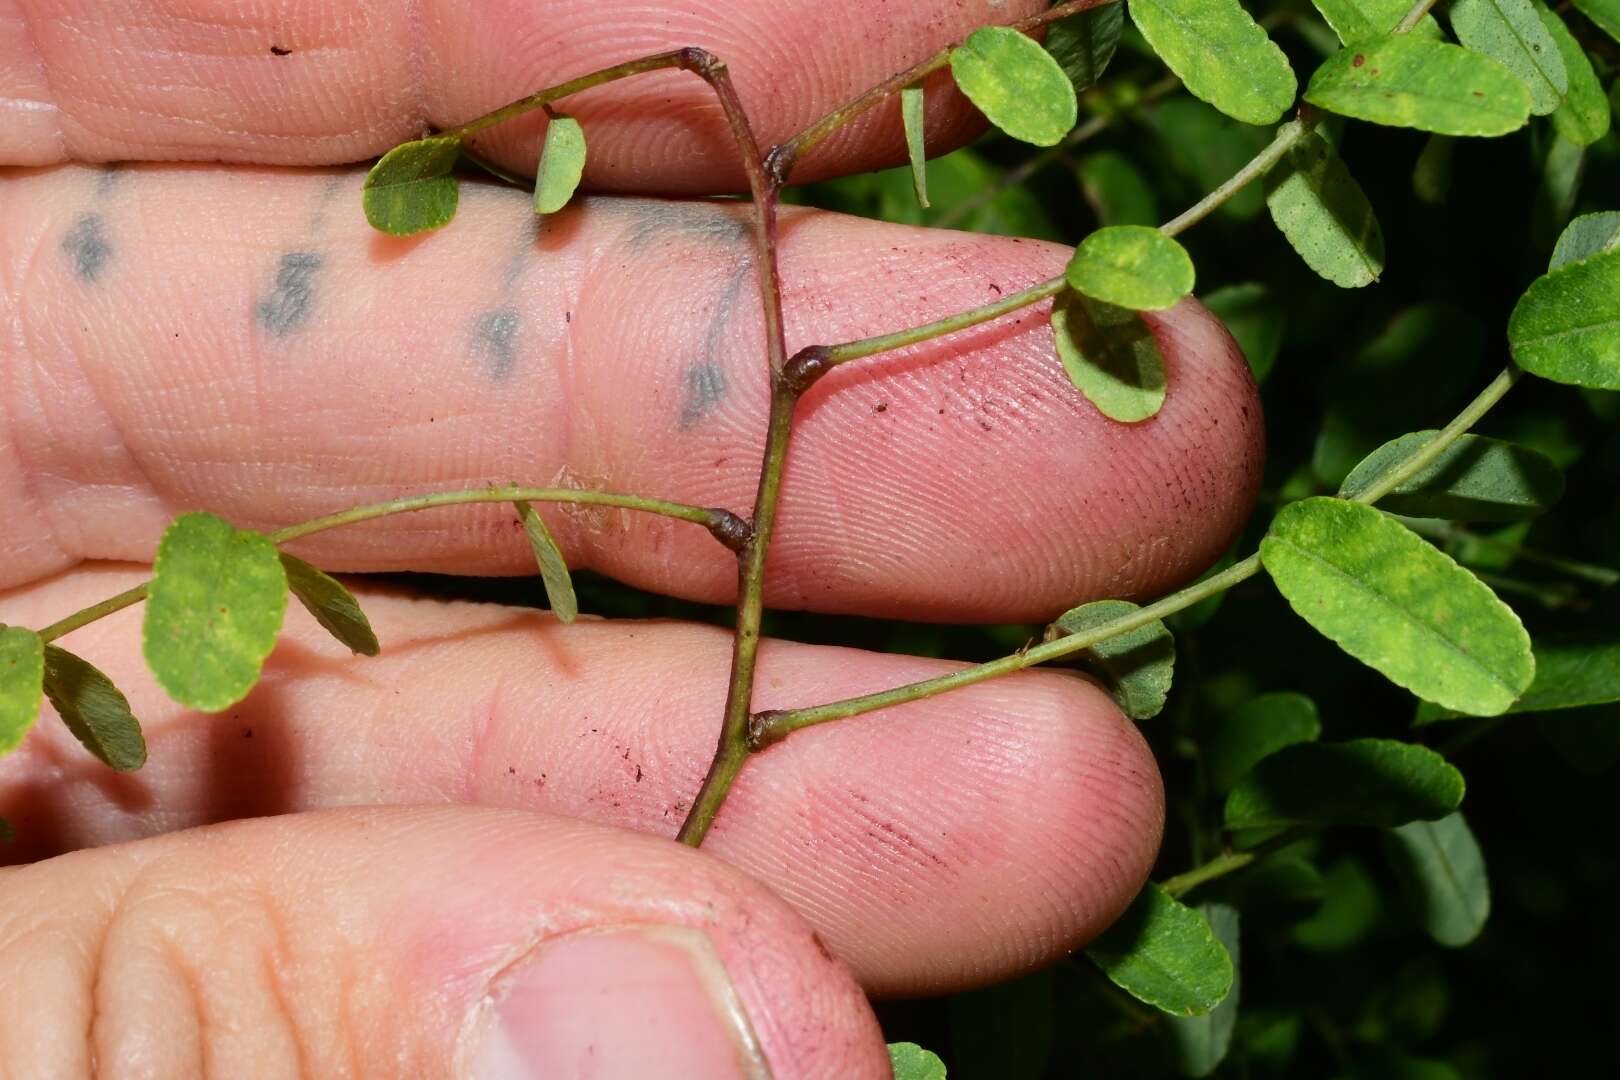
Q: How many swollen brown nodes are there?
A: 5